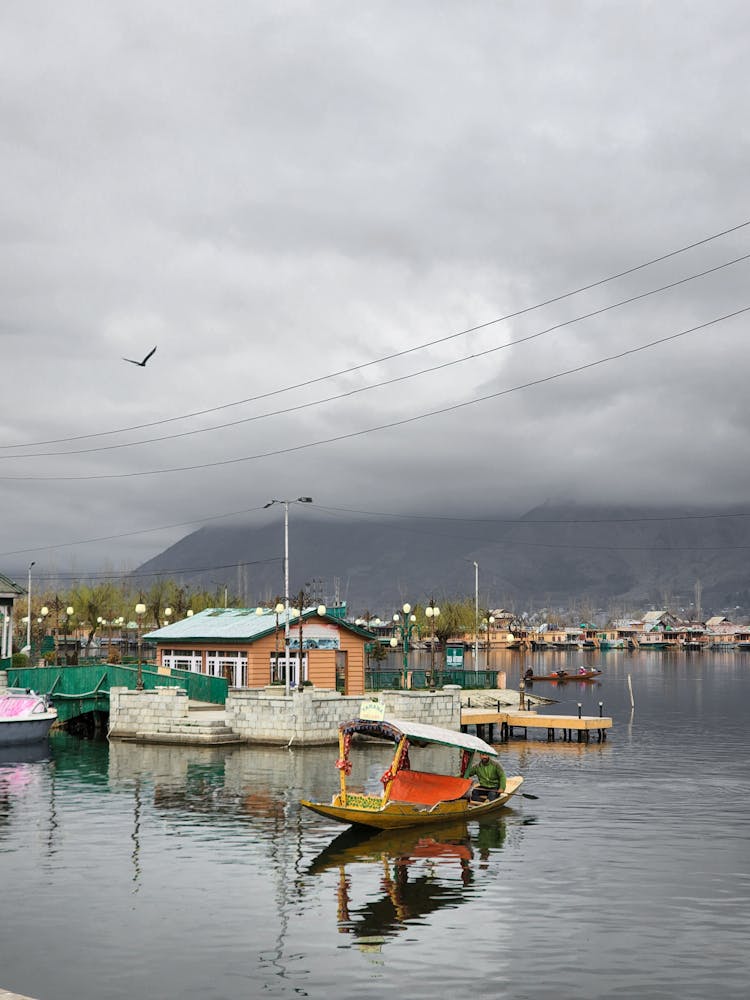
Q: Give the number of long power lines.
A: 3